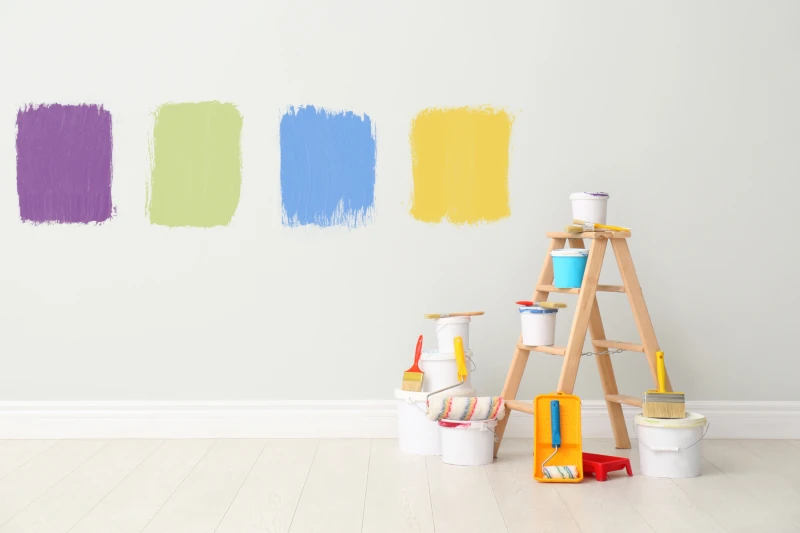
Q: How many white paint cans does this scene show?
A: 7